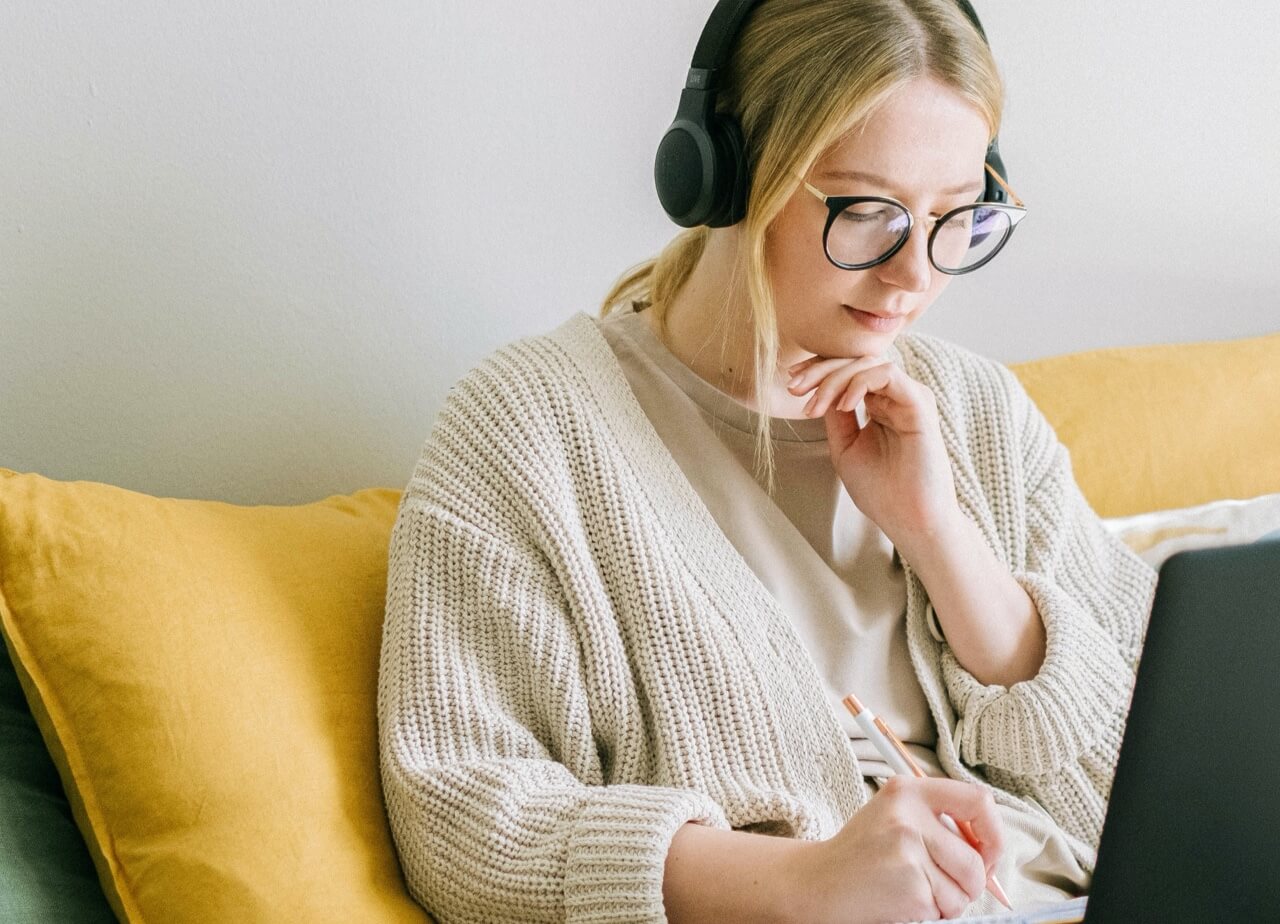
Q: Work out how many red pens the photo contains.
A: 0